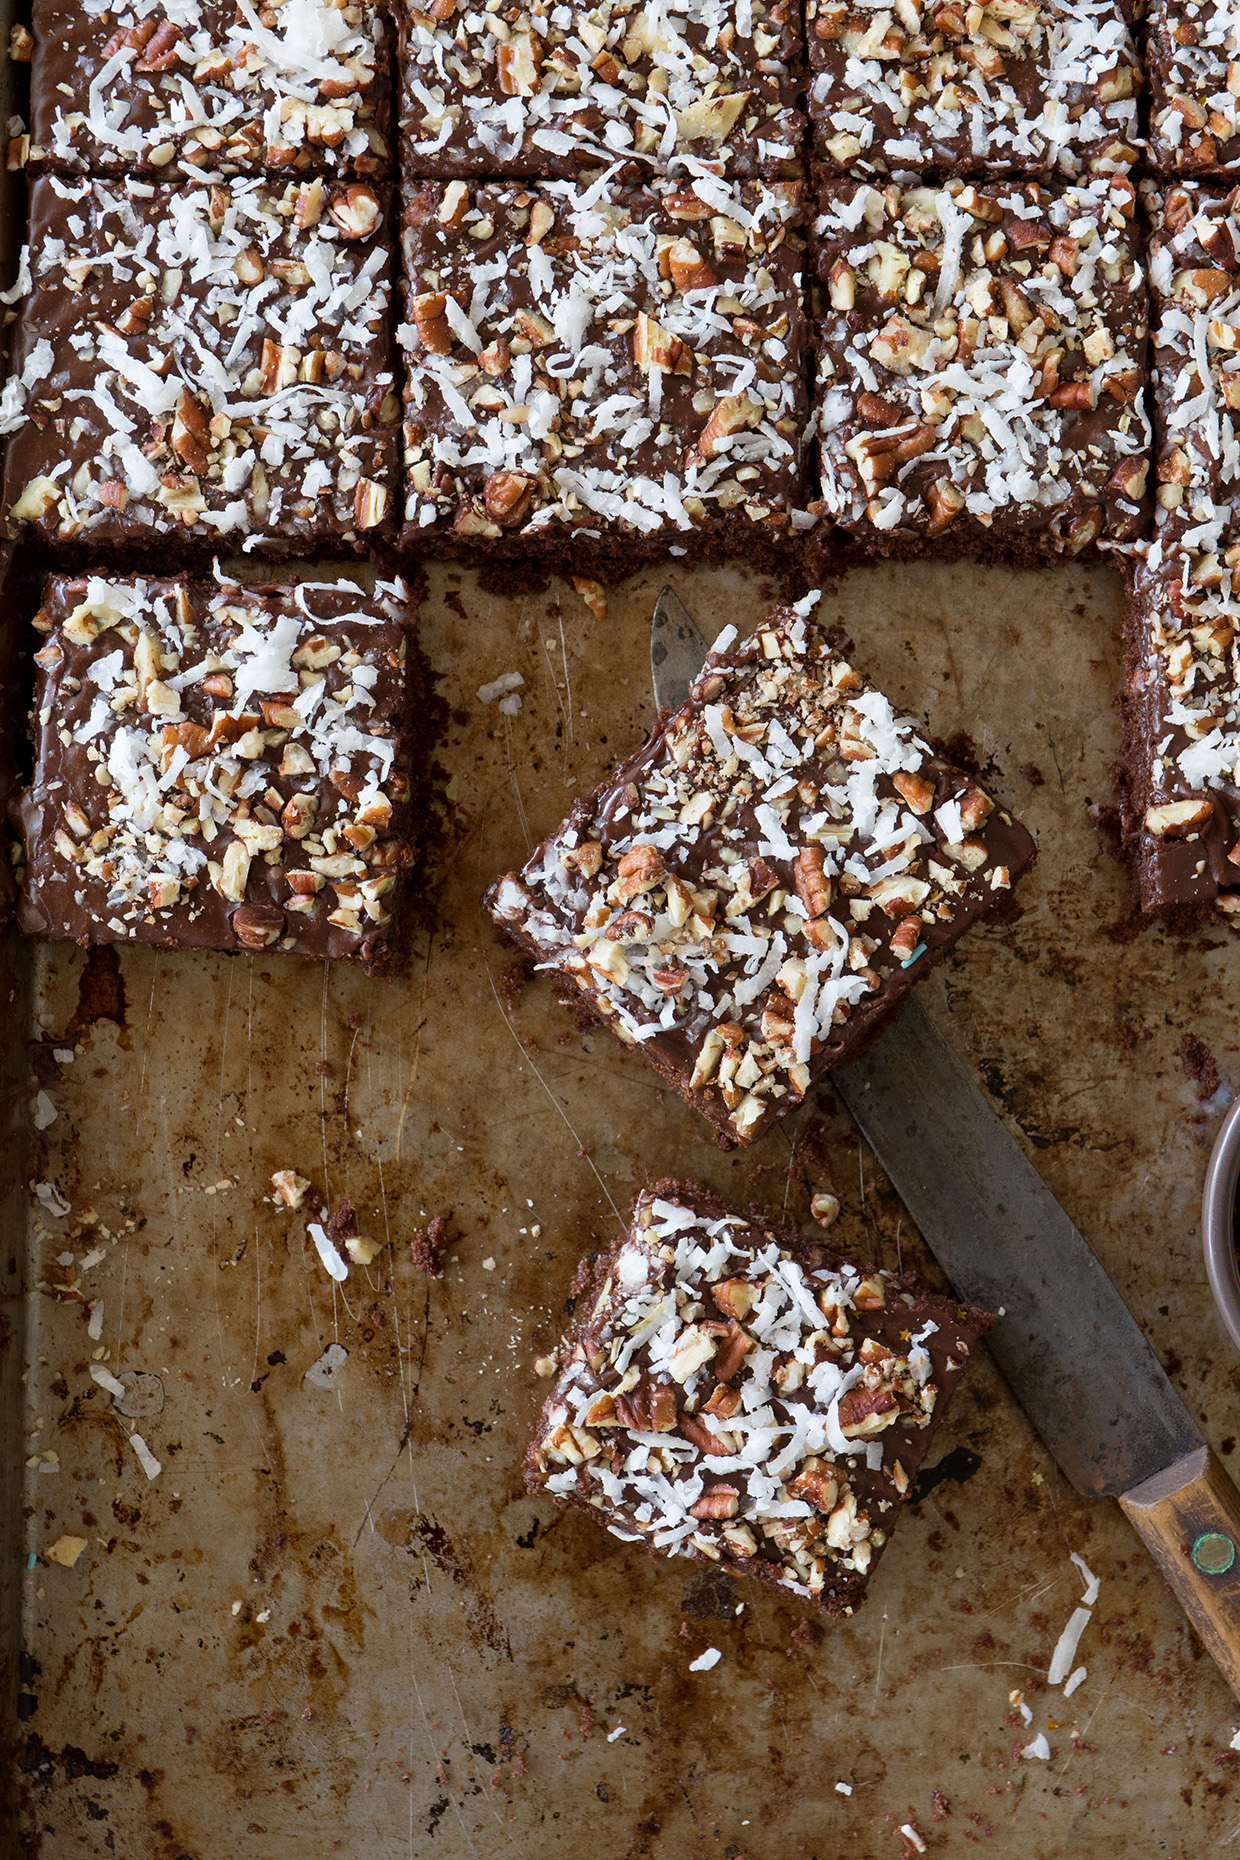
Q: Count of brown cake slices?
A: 12